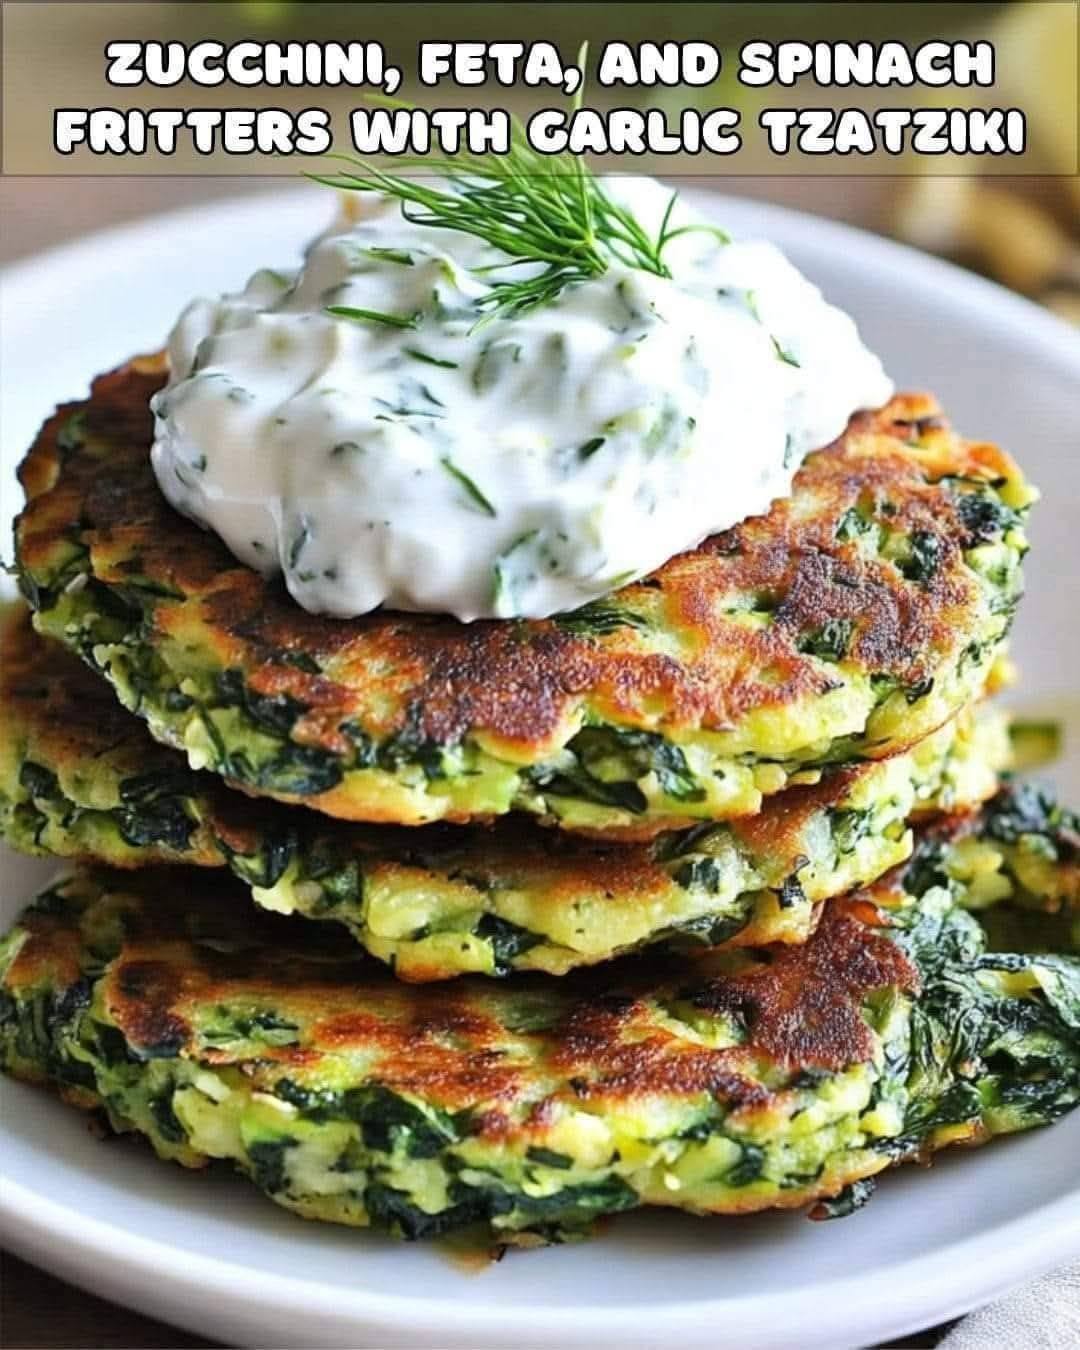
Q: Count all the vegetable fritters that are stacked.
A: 3